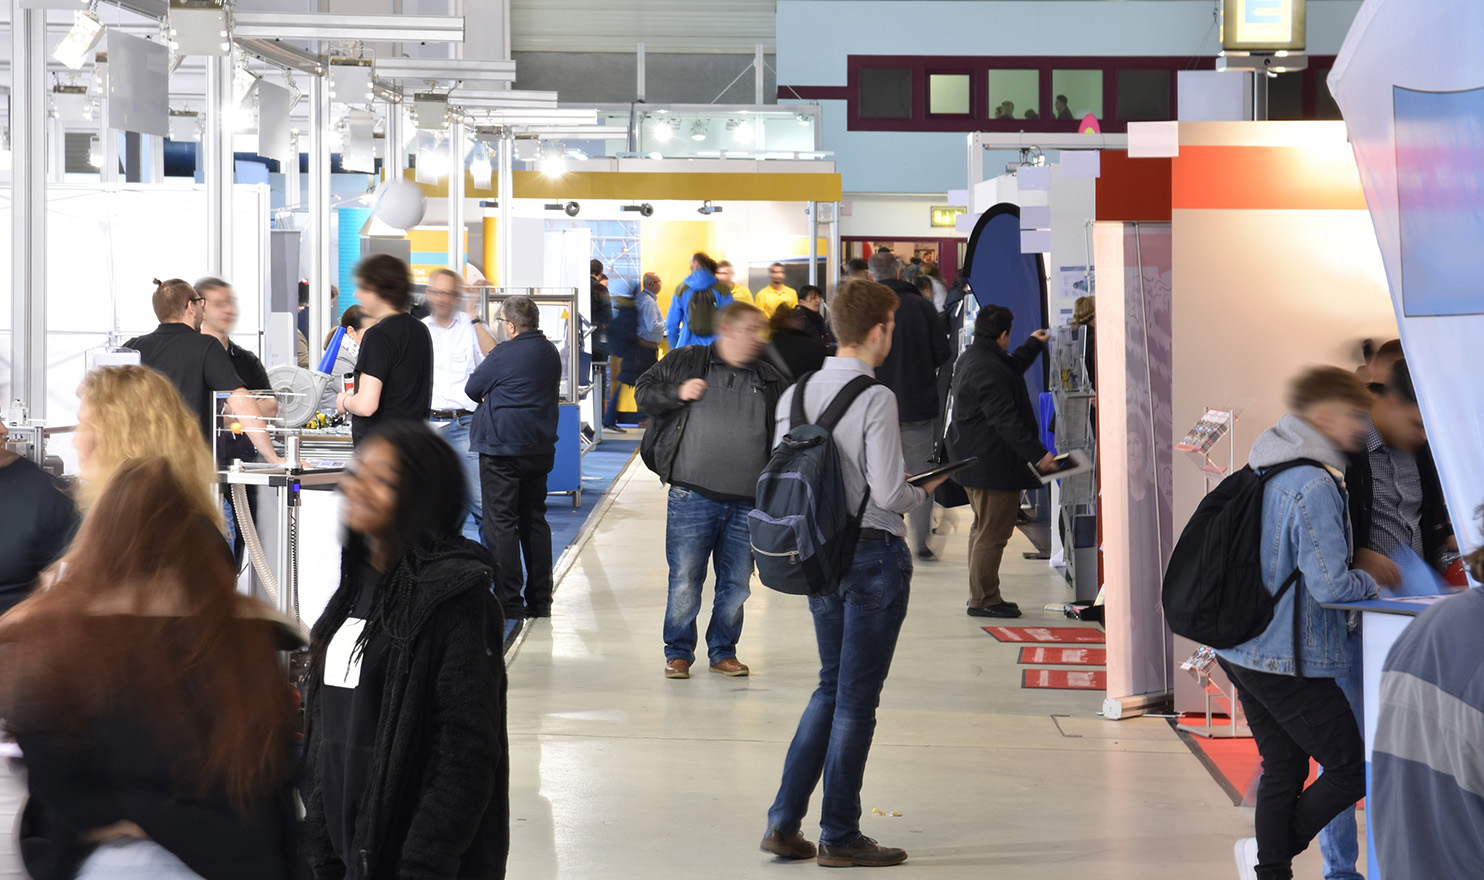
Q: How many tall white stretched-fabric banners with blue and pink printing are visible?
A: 1